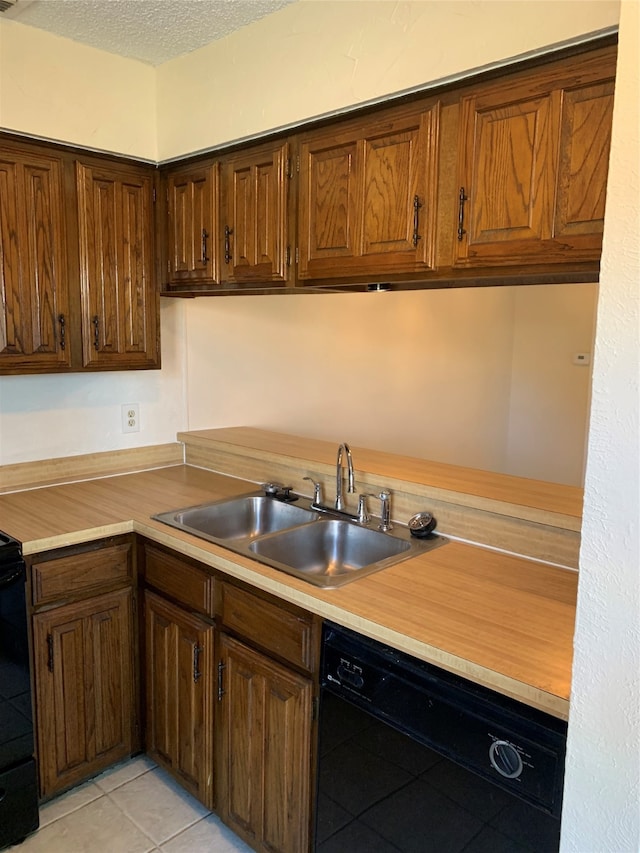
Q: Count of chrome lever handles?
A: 2